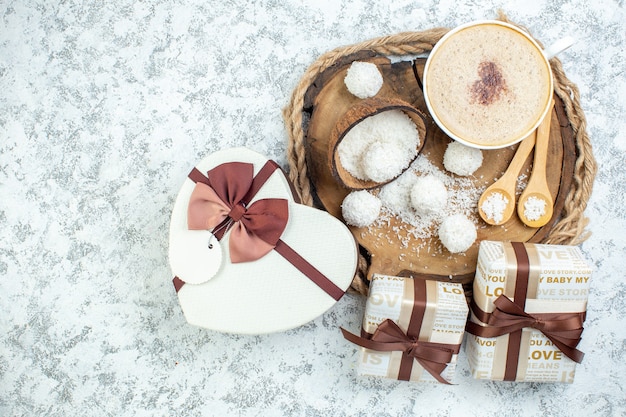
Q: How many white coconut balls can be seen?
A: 6